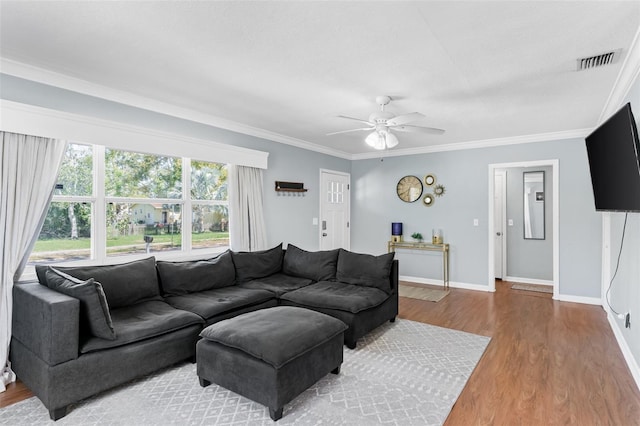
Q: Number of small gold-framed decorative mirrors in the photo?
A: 3